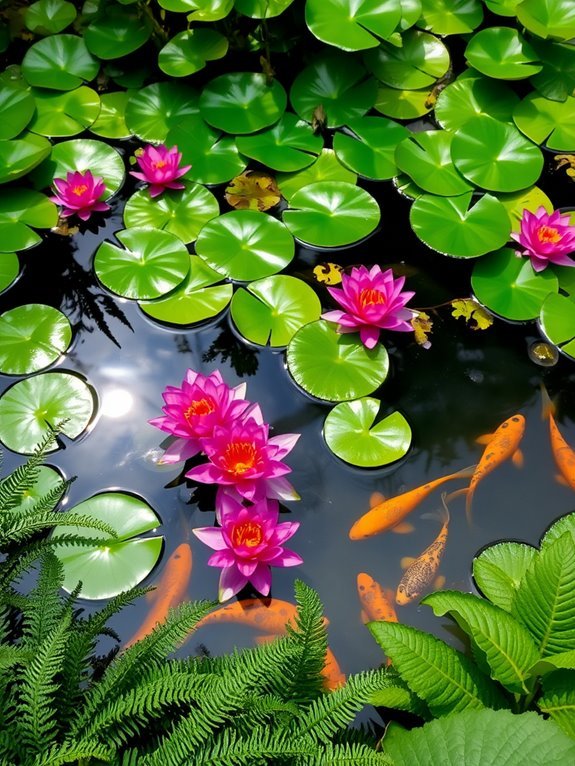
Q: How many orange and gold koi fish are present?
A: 8